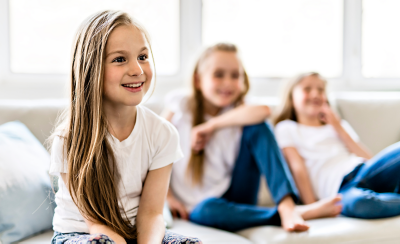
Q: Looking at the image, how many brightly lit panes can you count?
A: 3